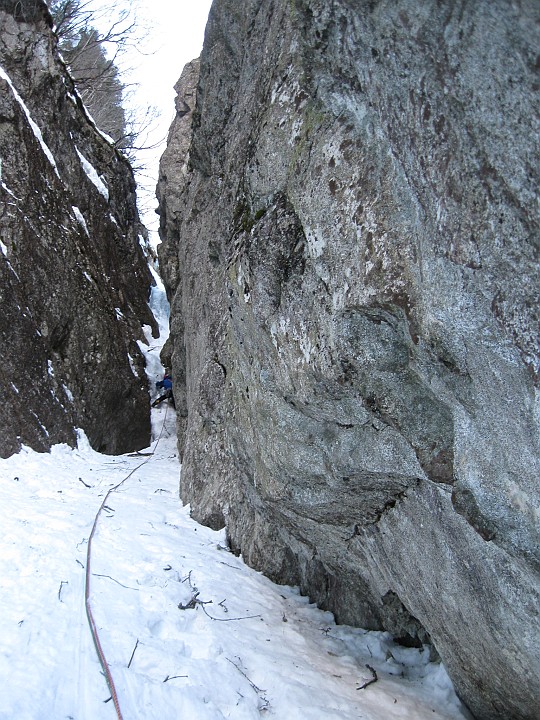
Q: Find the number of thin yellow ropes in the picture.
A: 0